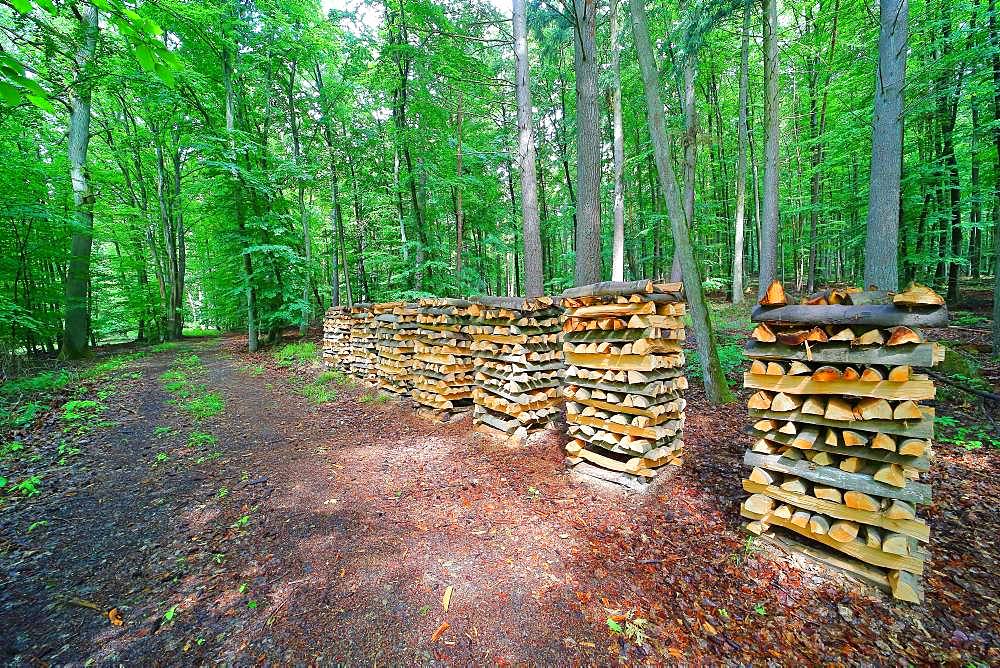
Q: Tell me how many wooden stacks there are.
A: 7